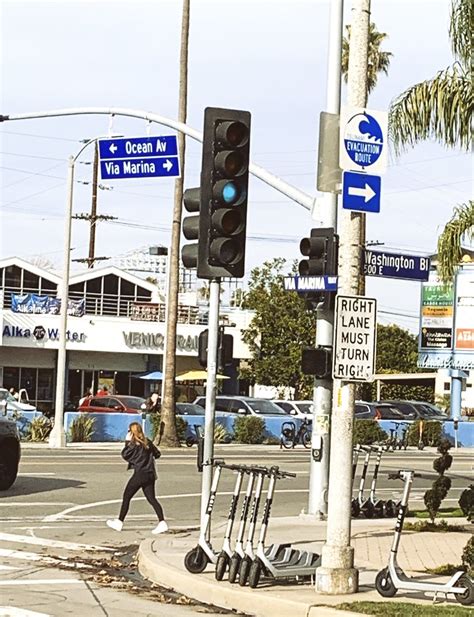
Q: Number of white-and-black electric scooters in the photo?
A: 9